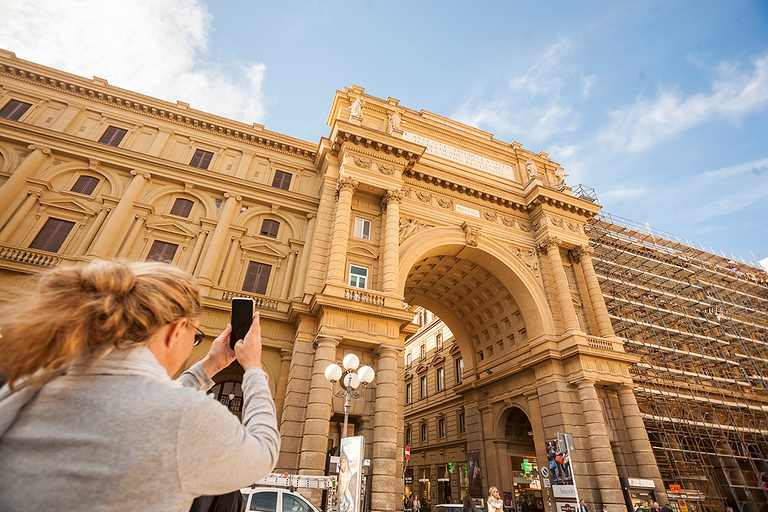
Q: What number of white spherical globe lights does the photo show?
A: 4